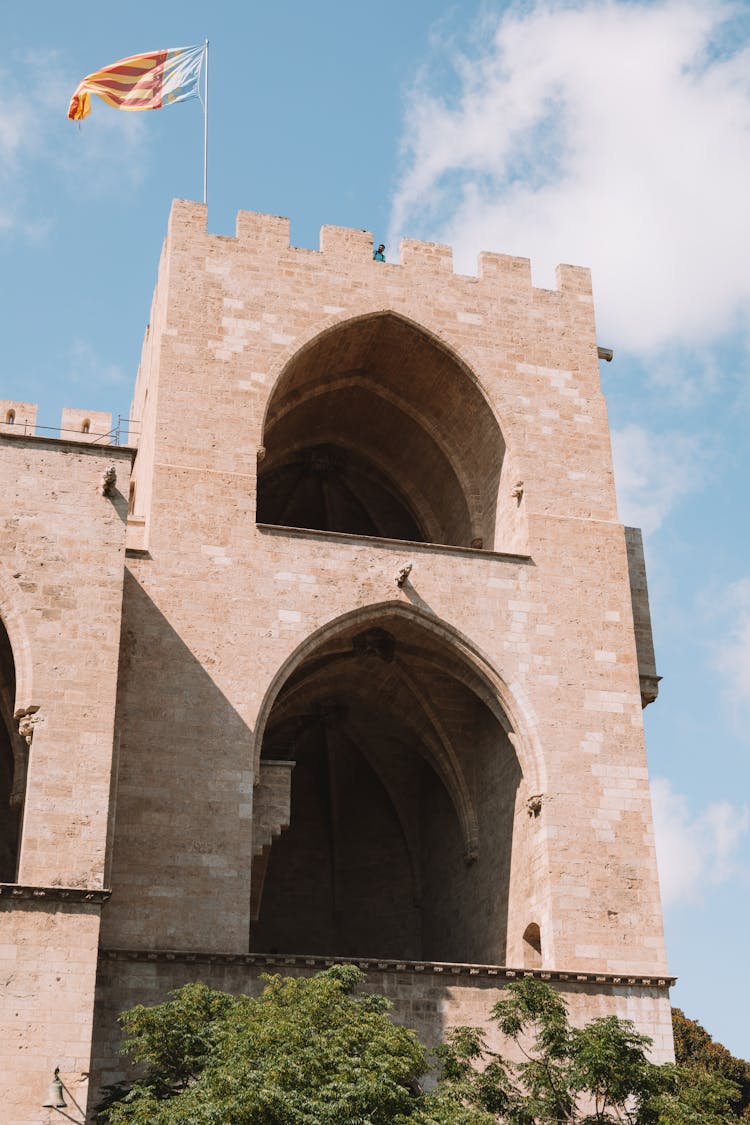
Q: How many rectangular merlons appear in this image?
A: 8